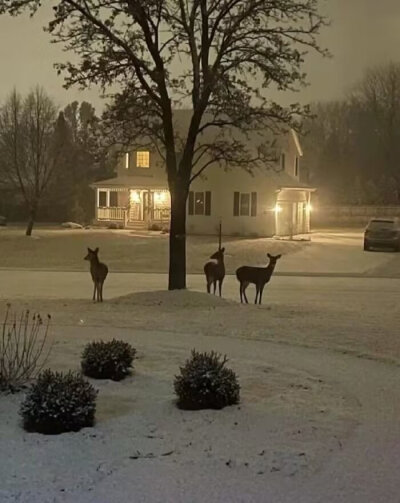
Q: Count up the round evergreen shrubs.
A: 3